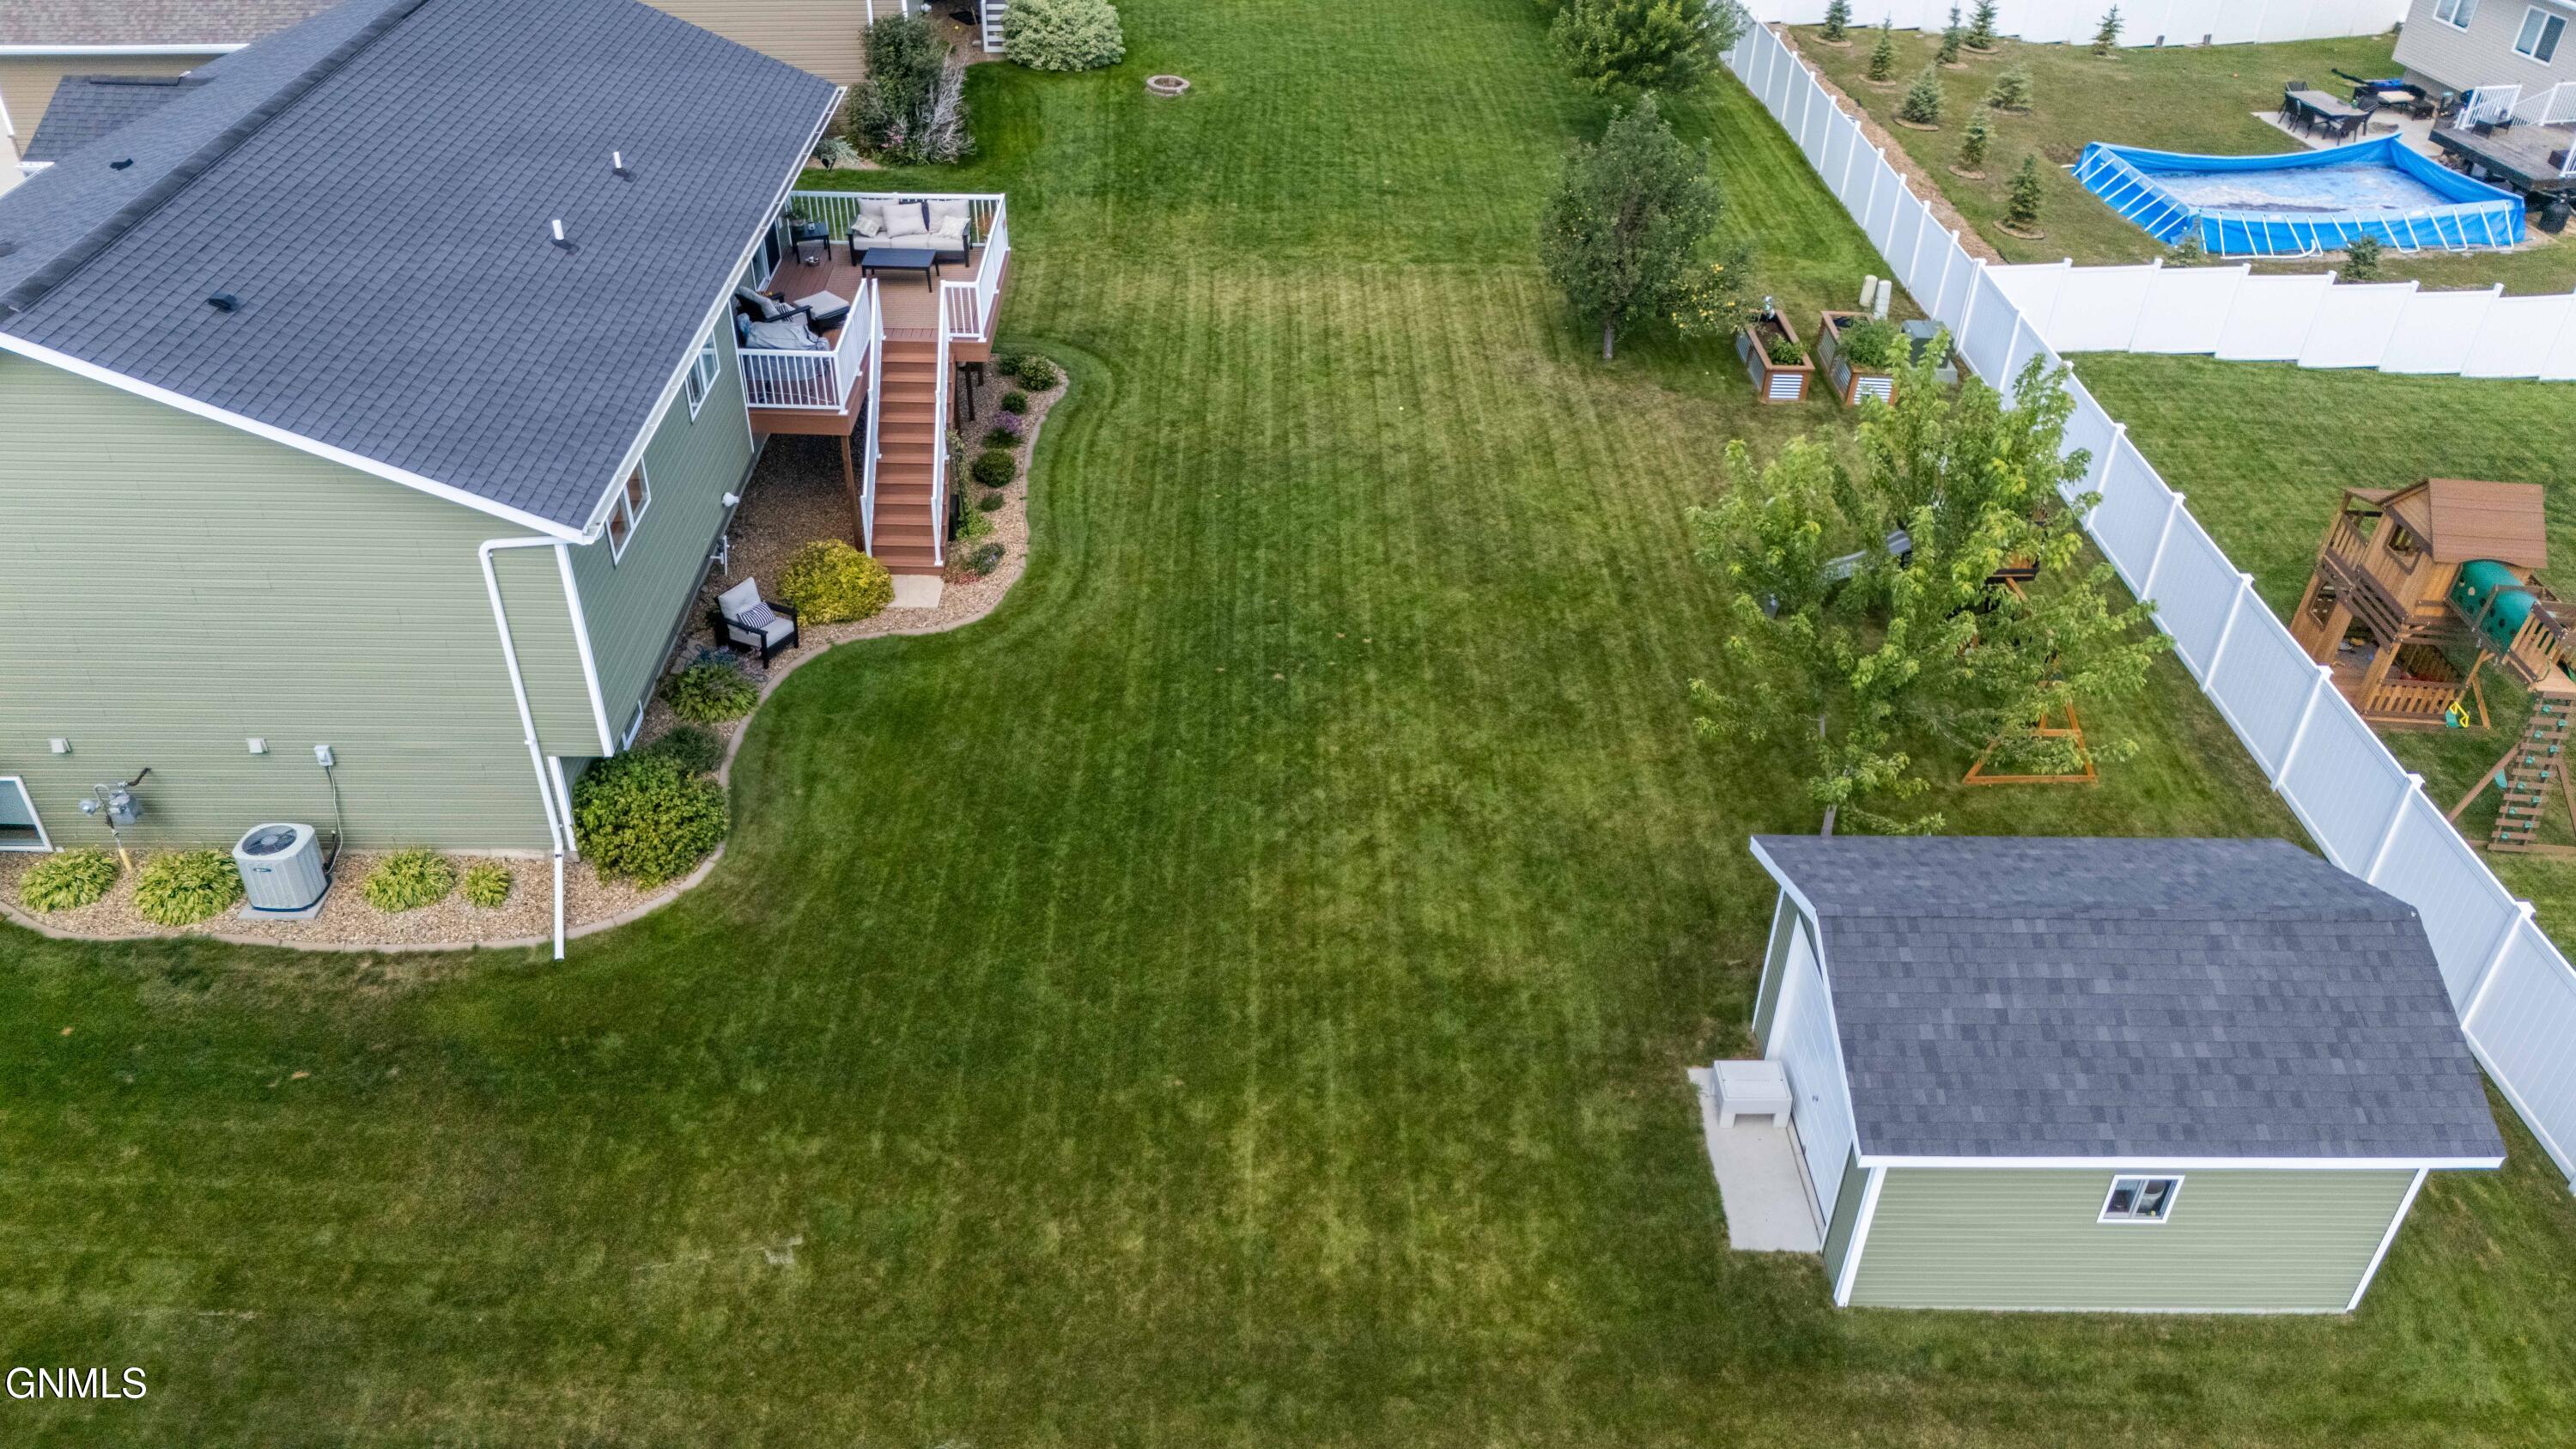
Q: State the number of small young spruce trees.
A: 11